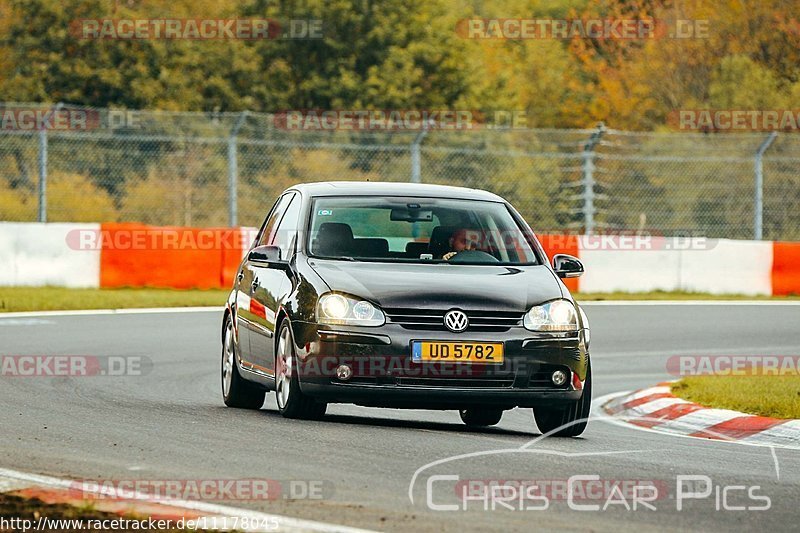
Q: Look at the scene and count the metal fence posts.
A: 5